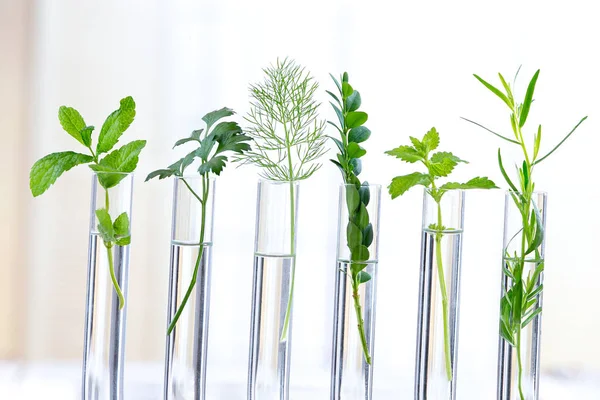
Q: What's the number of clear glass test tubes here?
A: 6